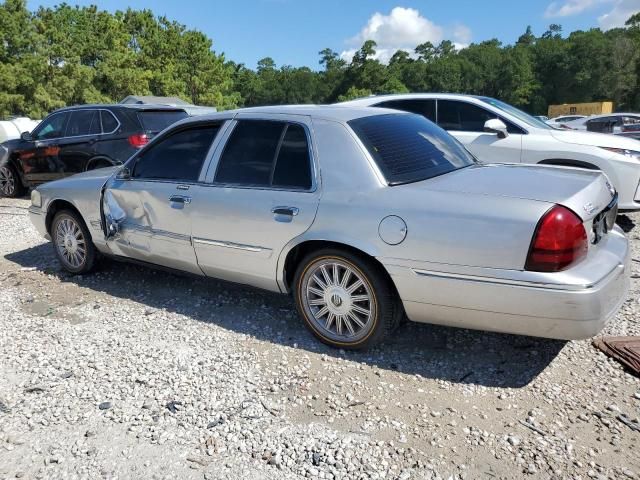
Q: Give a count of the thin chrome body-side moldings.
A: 3